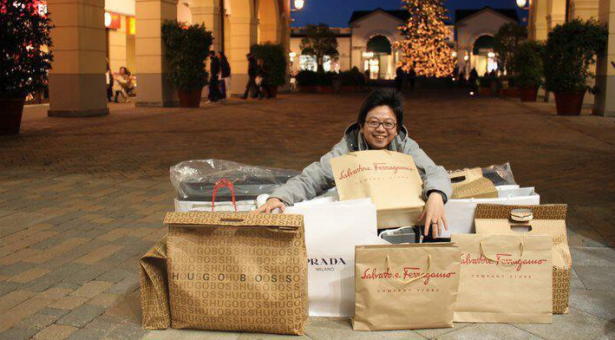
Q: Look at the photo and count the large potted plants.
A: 5